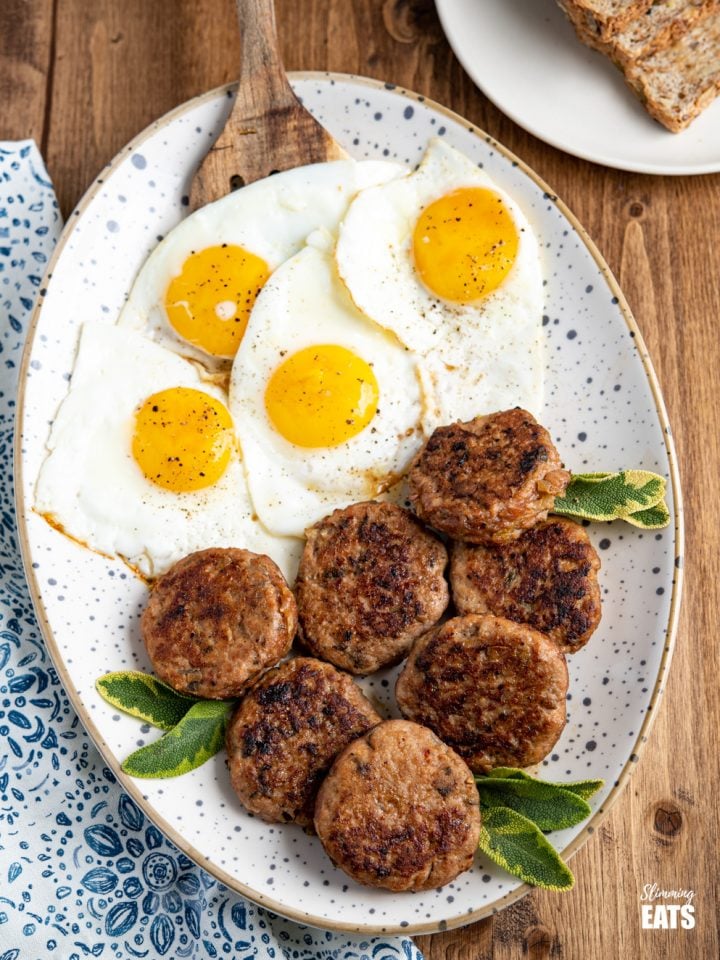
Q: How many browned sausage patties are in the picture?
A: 7